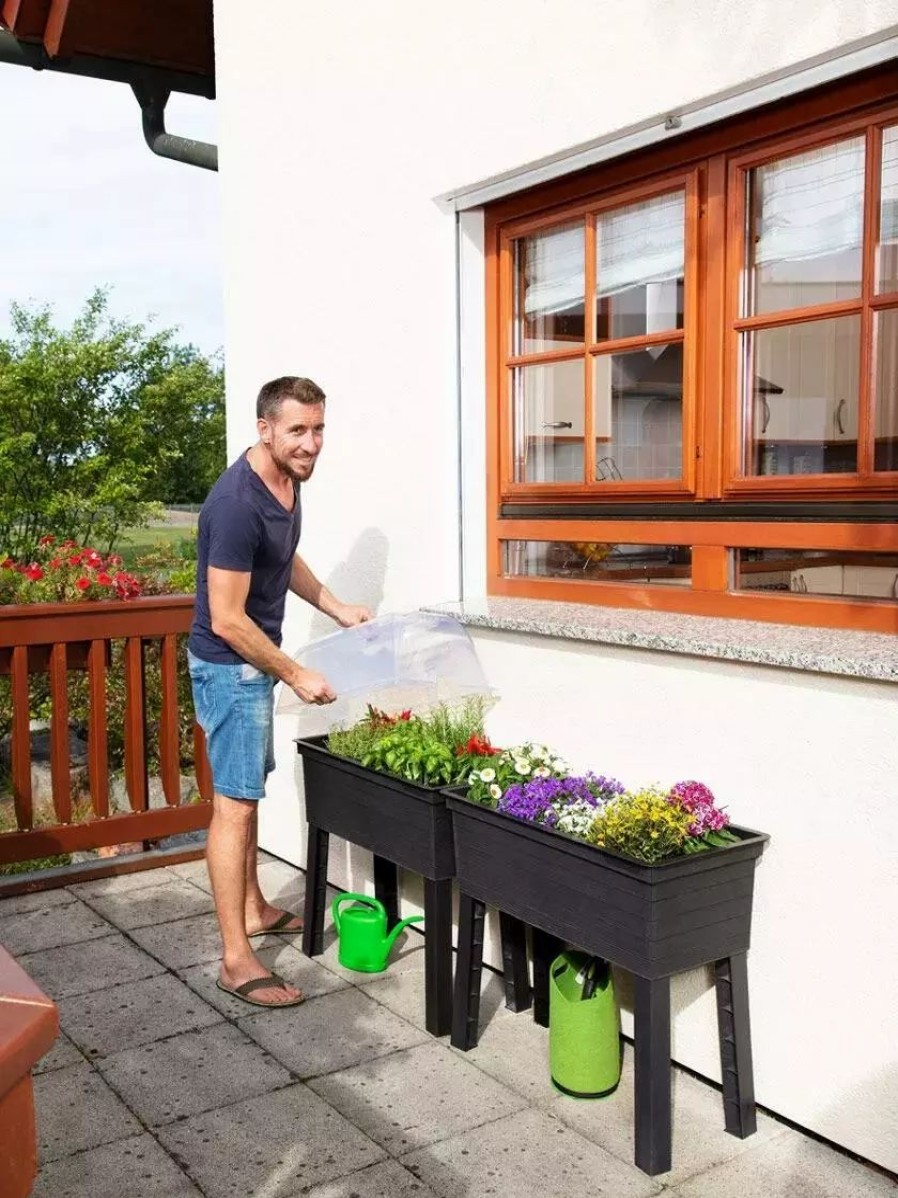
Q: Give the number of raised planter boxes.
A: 2